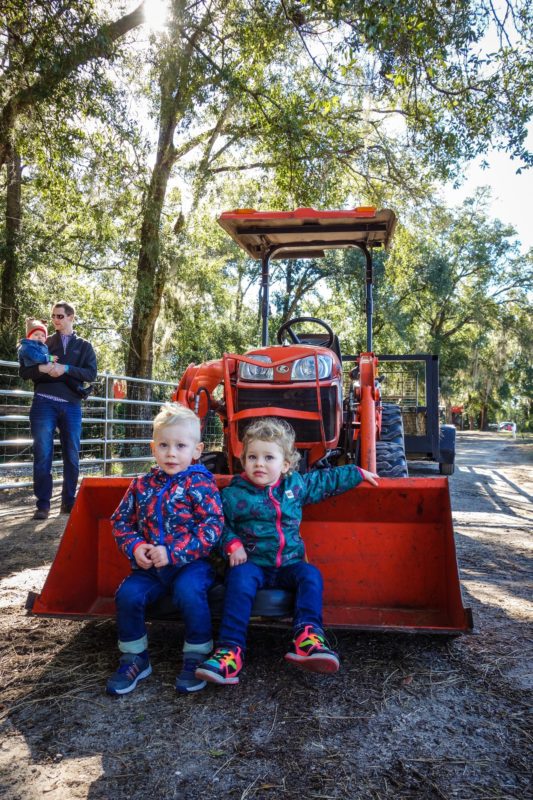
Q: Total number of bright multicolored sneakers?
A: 2